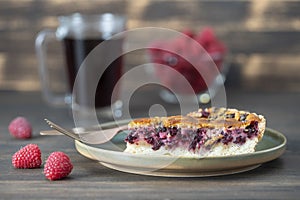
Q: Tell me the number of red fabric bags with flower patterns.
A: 0